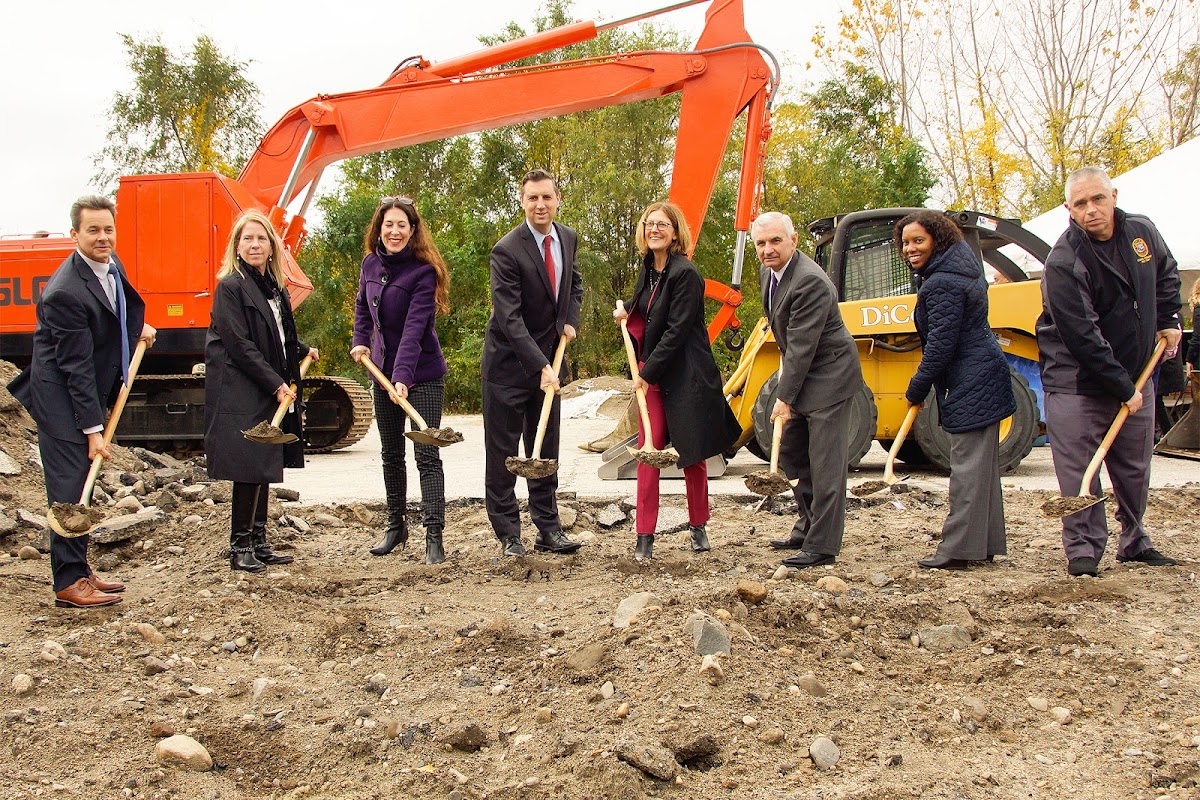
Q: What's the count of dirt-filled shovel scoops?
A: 8